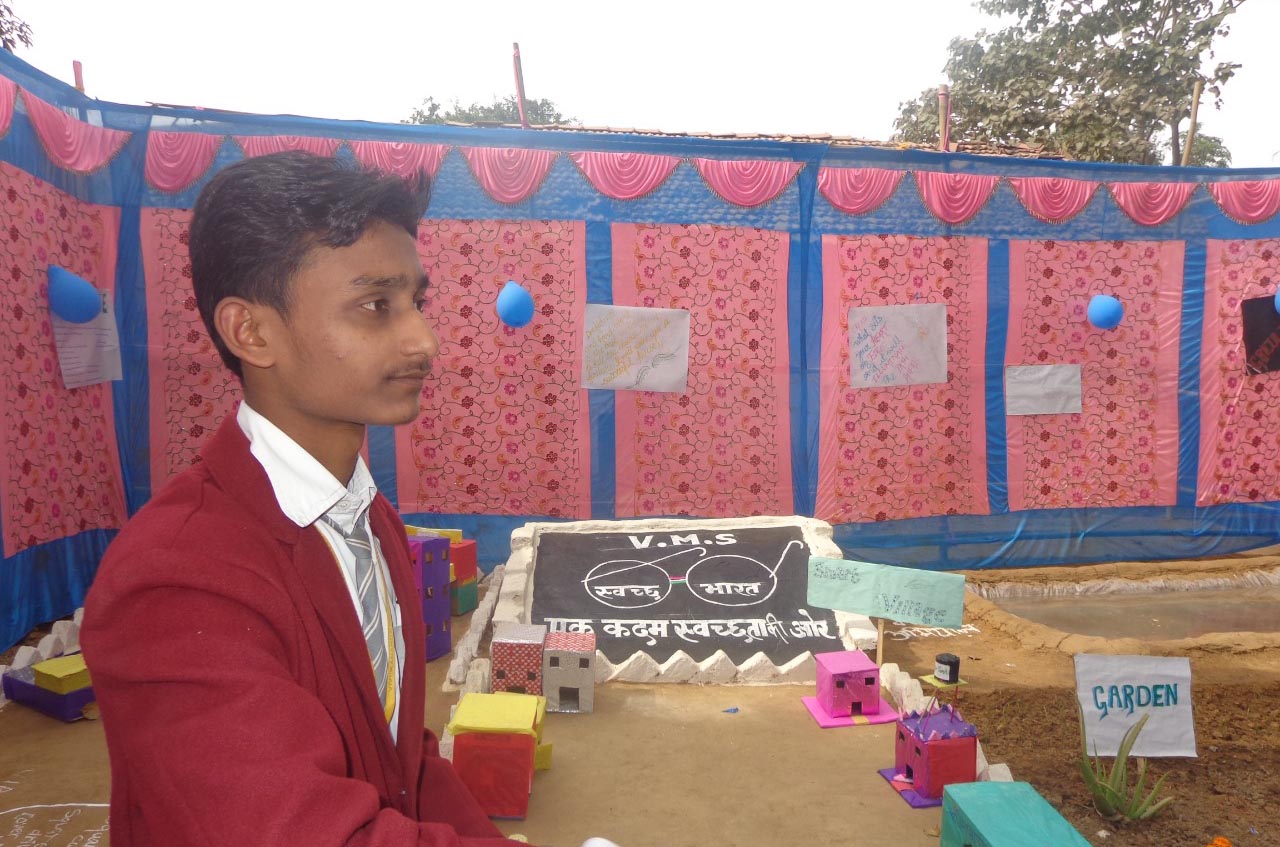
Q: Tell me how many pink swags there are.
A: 13